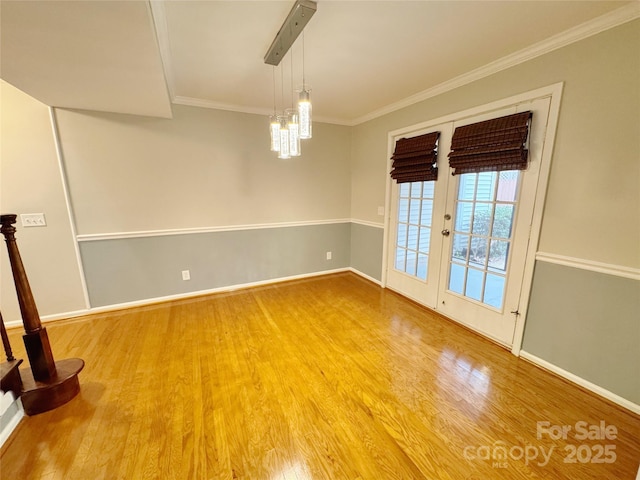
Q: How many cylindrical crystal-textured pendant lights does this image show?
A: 4